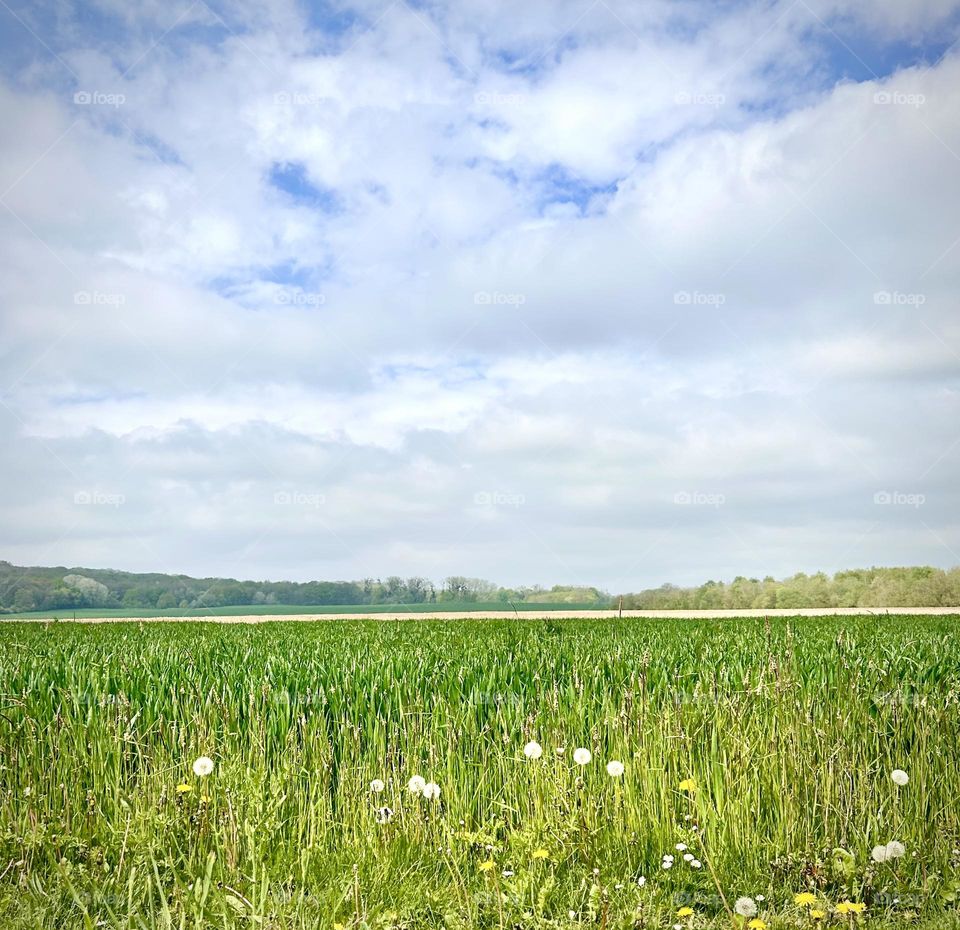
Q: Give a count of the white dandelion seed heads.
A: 11